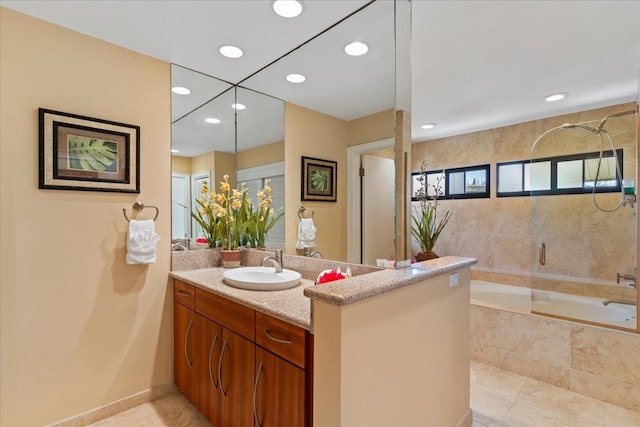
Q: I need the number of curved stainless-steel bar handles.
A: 6